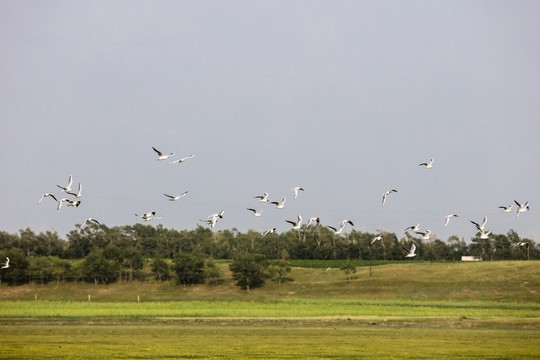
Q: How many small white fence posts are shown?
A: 3